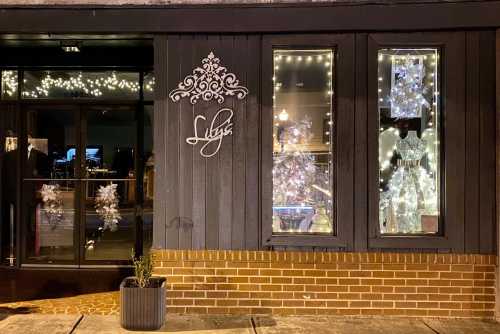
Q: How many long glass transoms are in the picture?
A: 1